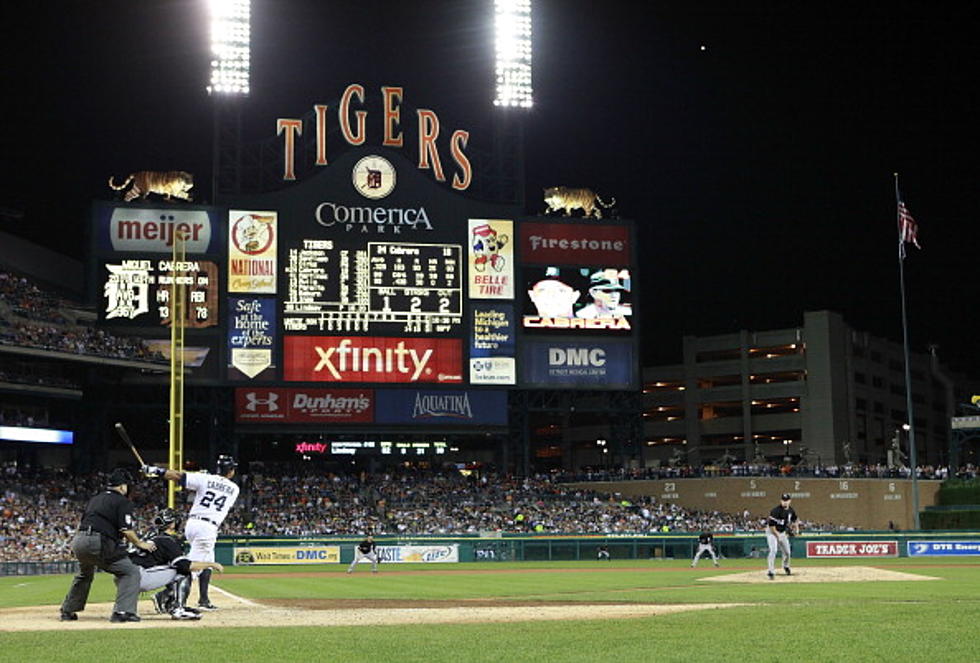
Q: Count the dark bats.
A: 1